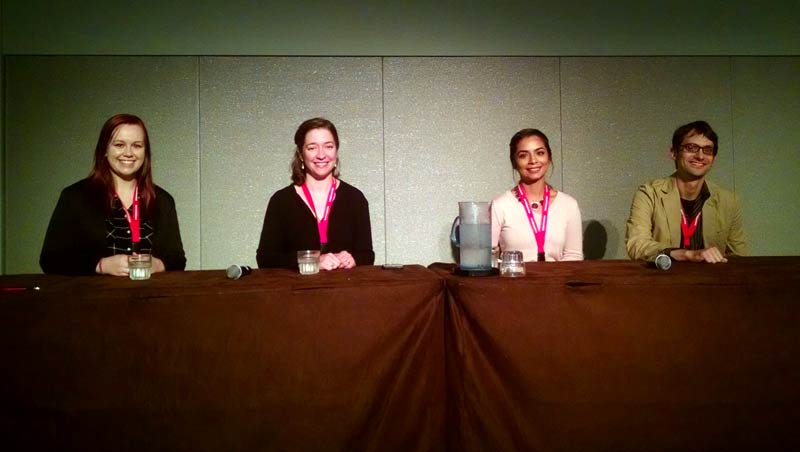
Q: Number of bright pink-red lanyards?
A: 4